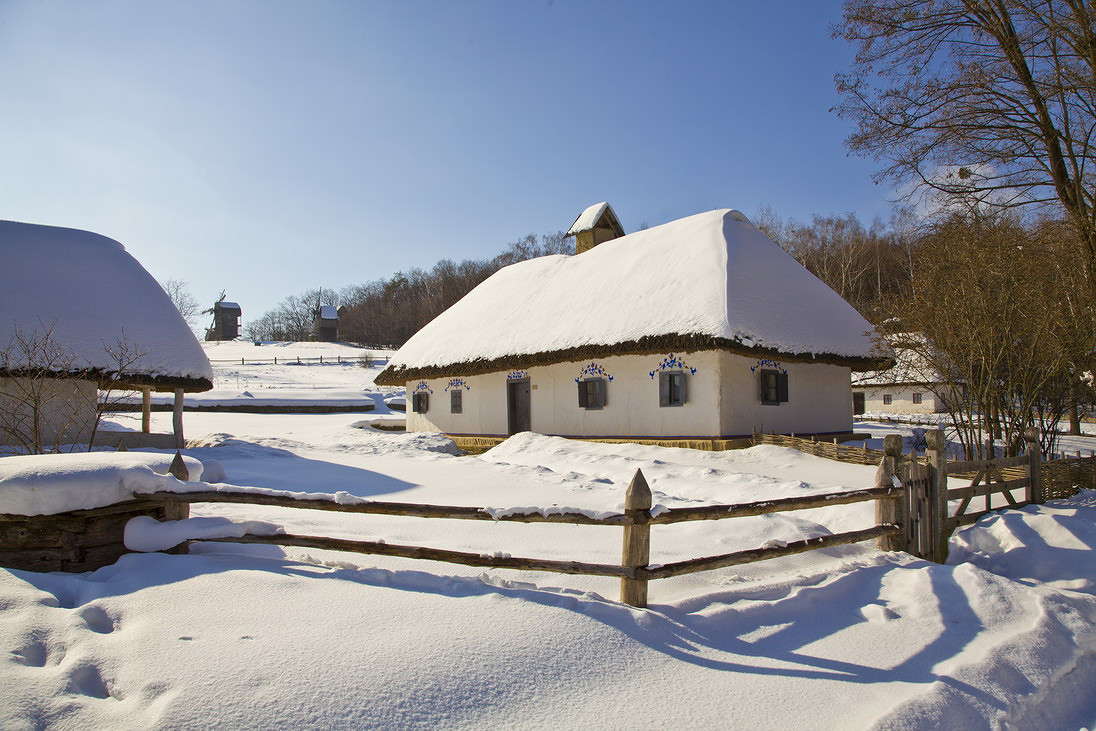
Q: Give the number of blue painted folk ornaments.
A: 6